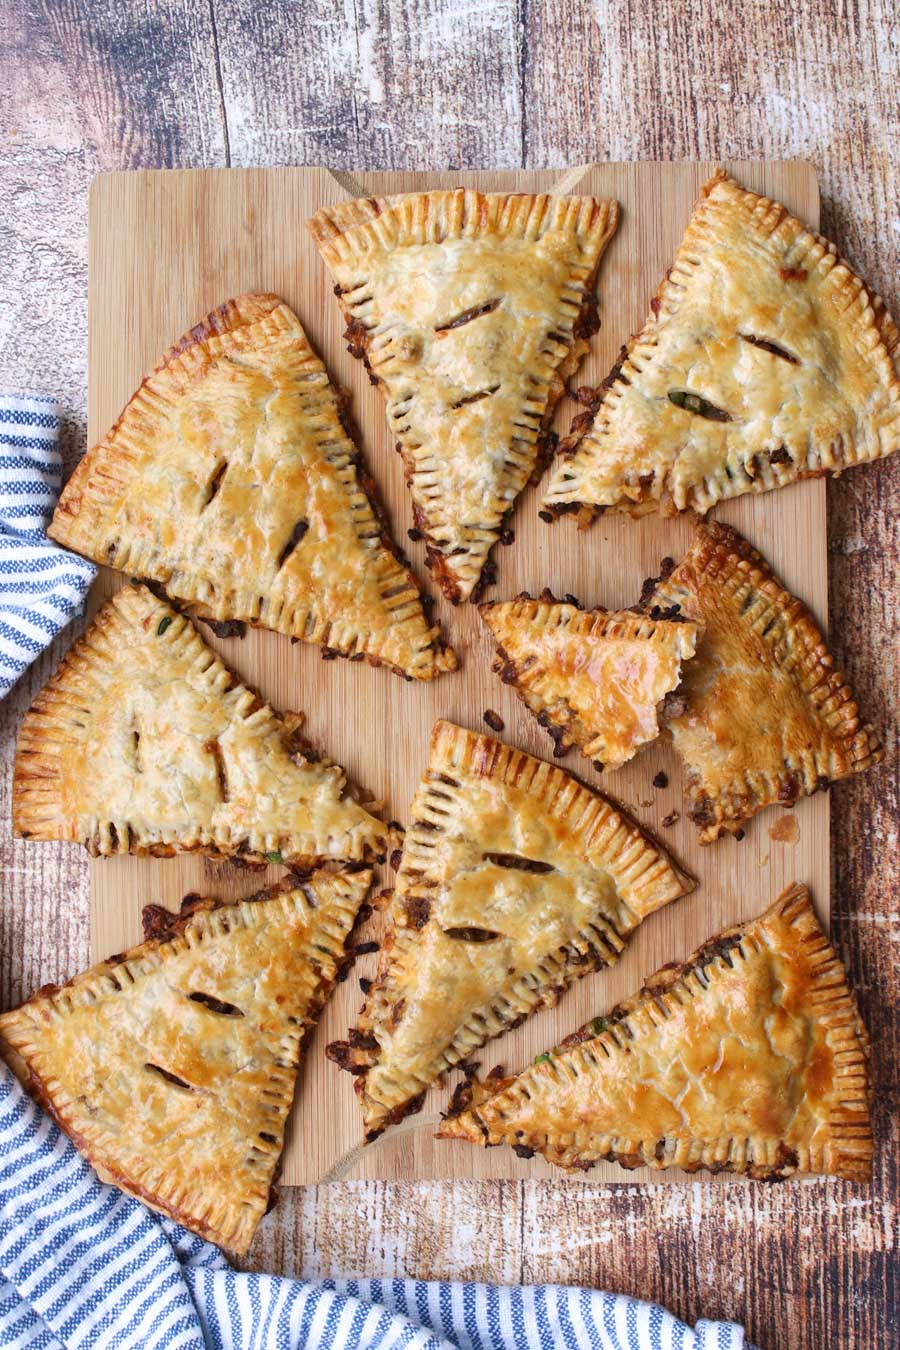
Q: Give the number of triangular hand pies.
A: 8